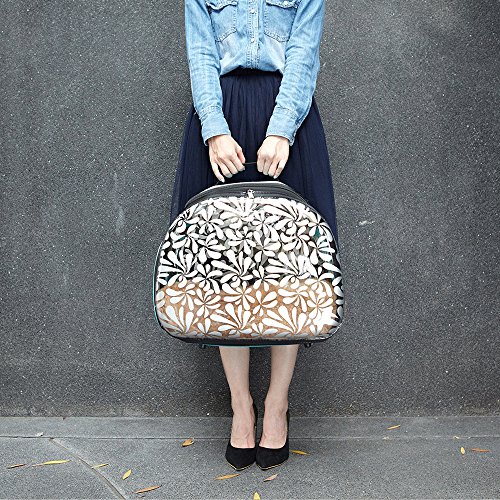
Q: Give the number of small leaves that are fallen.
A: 13